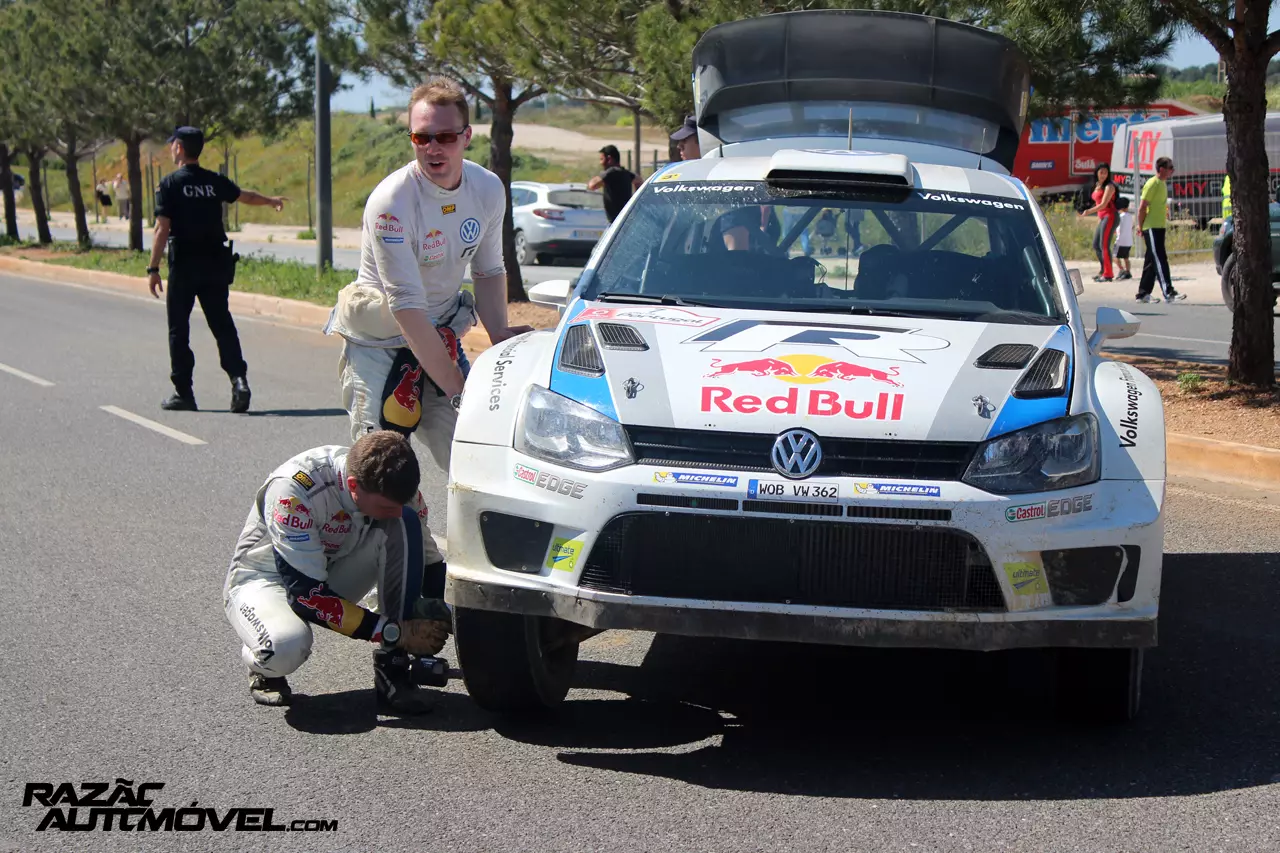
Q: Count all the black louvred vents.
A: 4